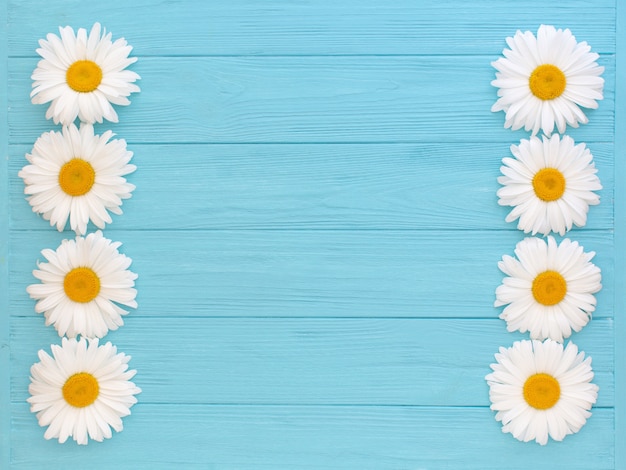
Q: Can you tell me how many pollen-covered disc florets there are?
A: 8